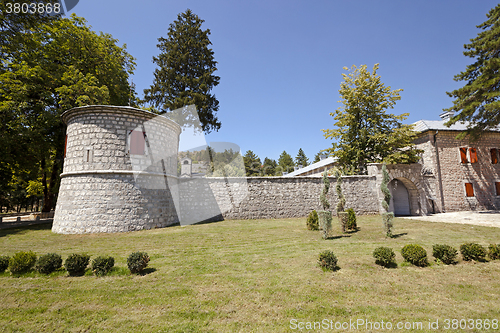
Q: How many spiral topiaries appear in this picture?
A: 3